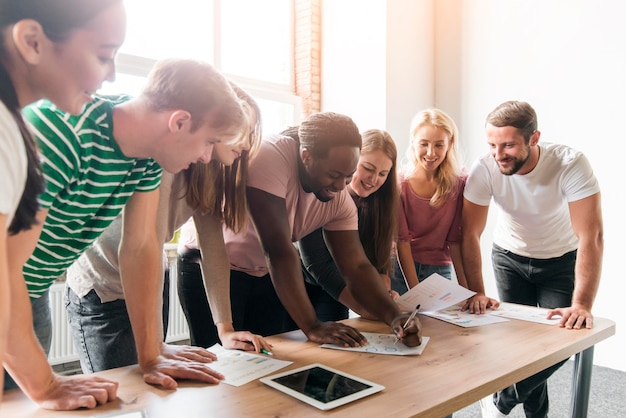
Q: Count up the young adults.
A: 7